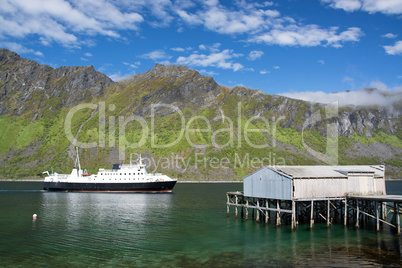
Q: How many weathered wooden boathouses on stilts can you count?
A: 1